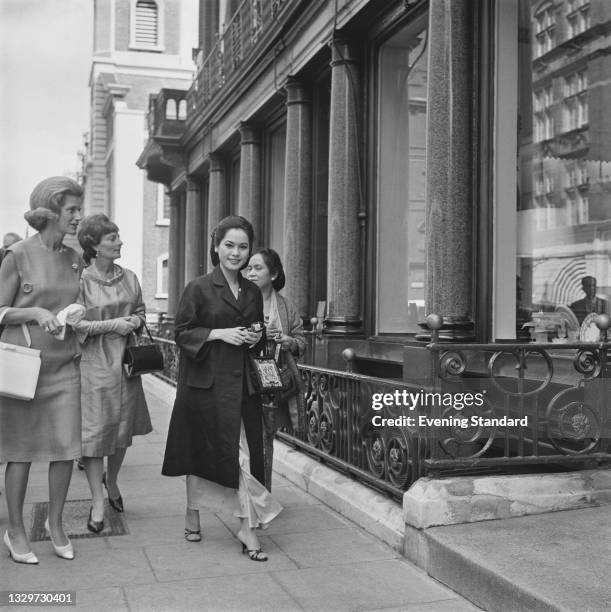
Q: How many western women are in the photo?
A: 2